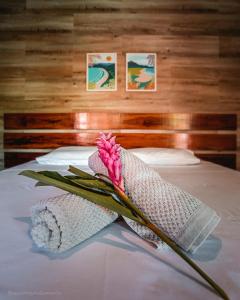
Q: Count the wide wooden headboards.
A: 1